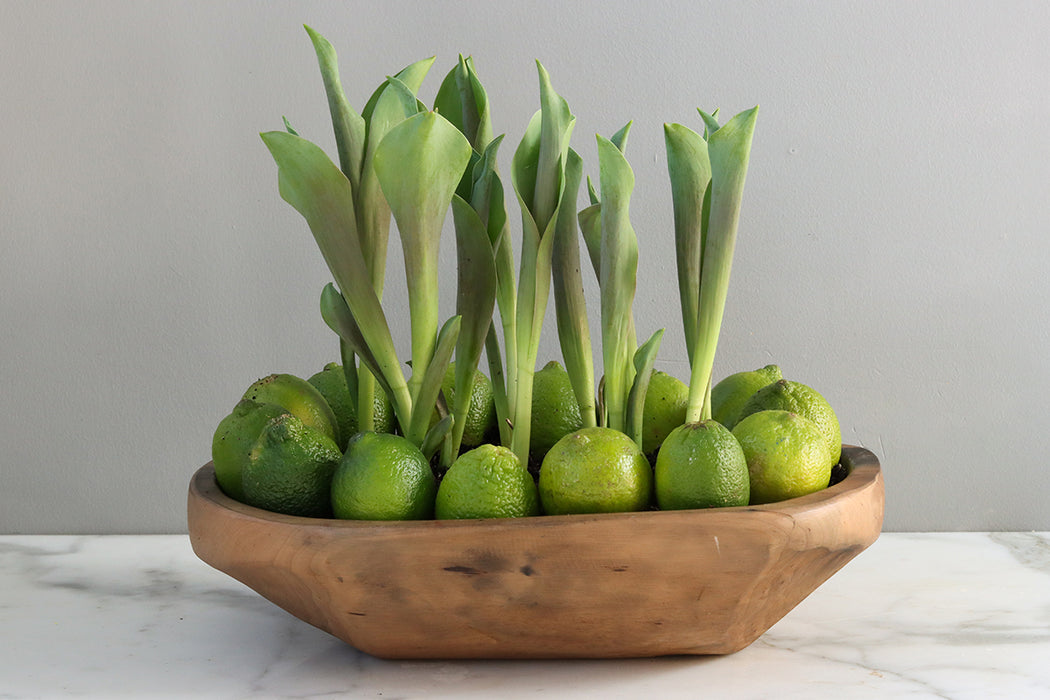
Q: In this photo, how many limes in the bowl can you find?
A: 14